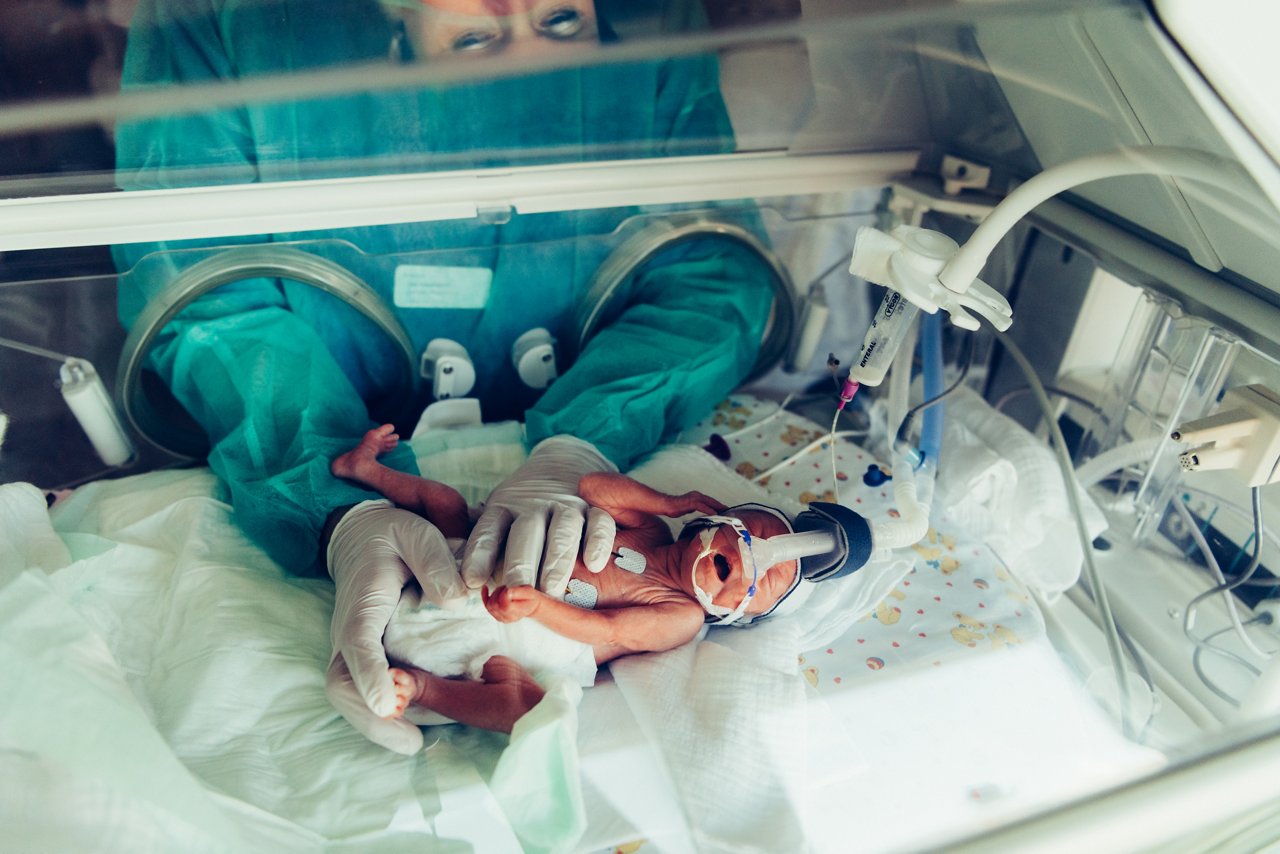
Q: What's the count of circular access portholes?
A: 2